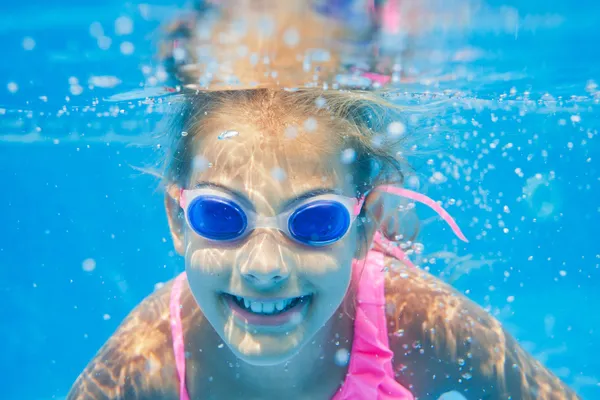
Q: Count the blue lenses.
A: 2